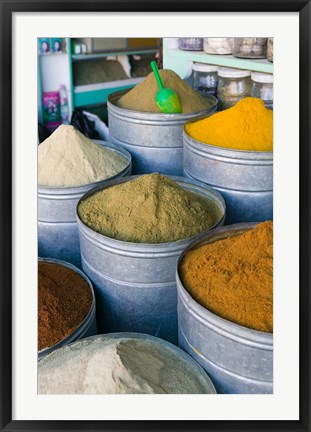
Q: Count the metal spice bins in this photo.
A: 7